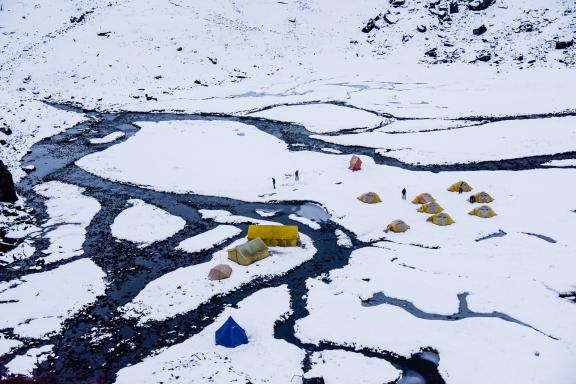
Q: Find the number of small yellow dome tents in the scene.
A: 8